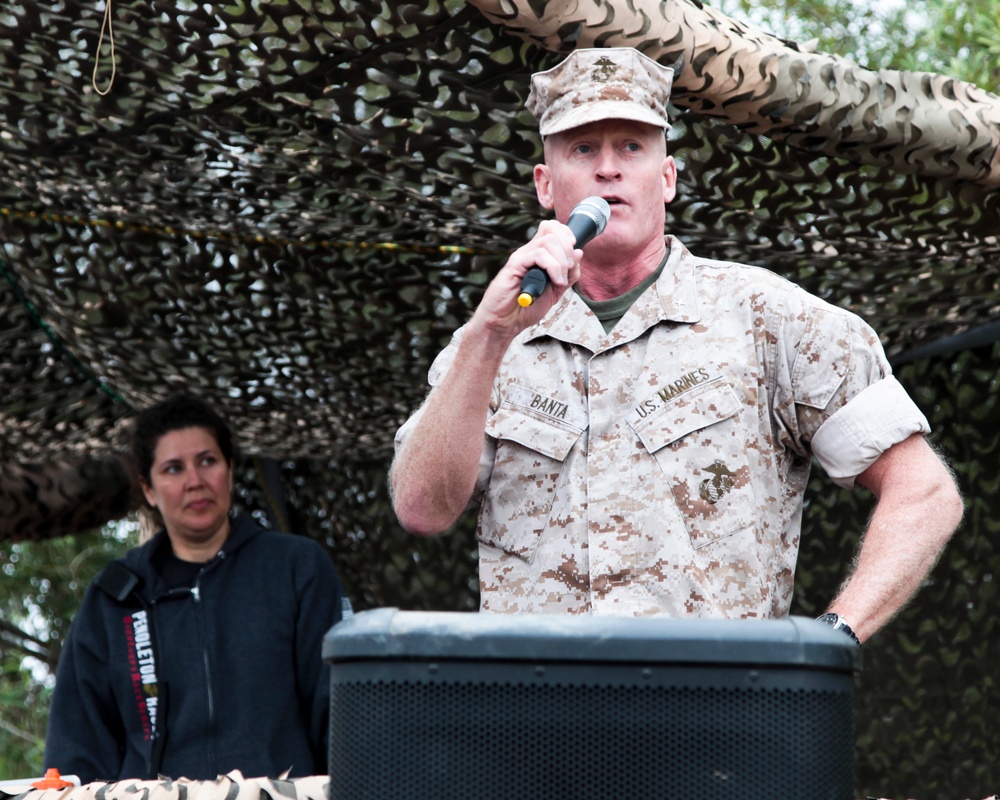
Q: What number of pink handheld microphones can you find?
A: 0